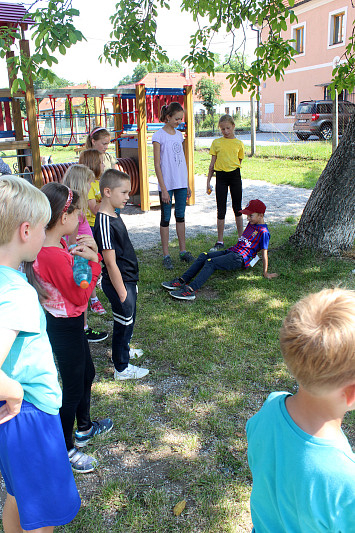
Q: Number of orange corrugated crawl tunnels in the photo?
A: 1